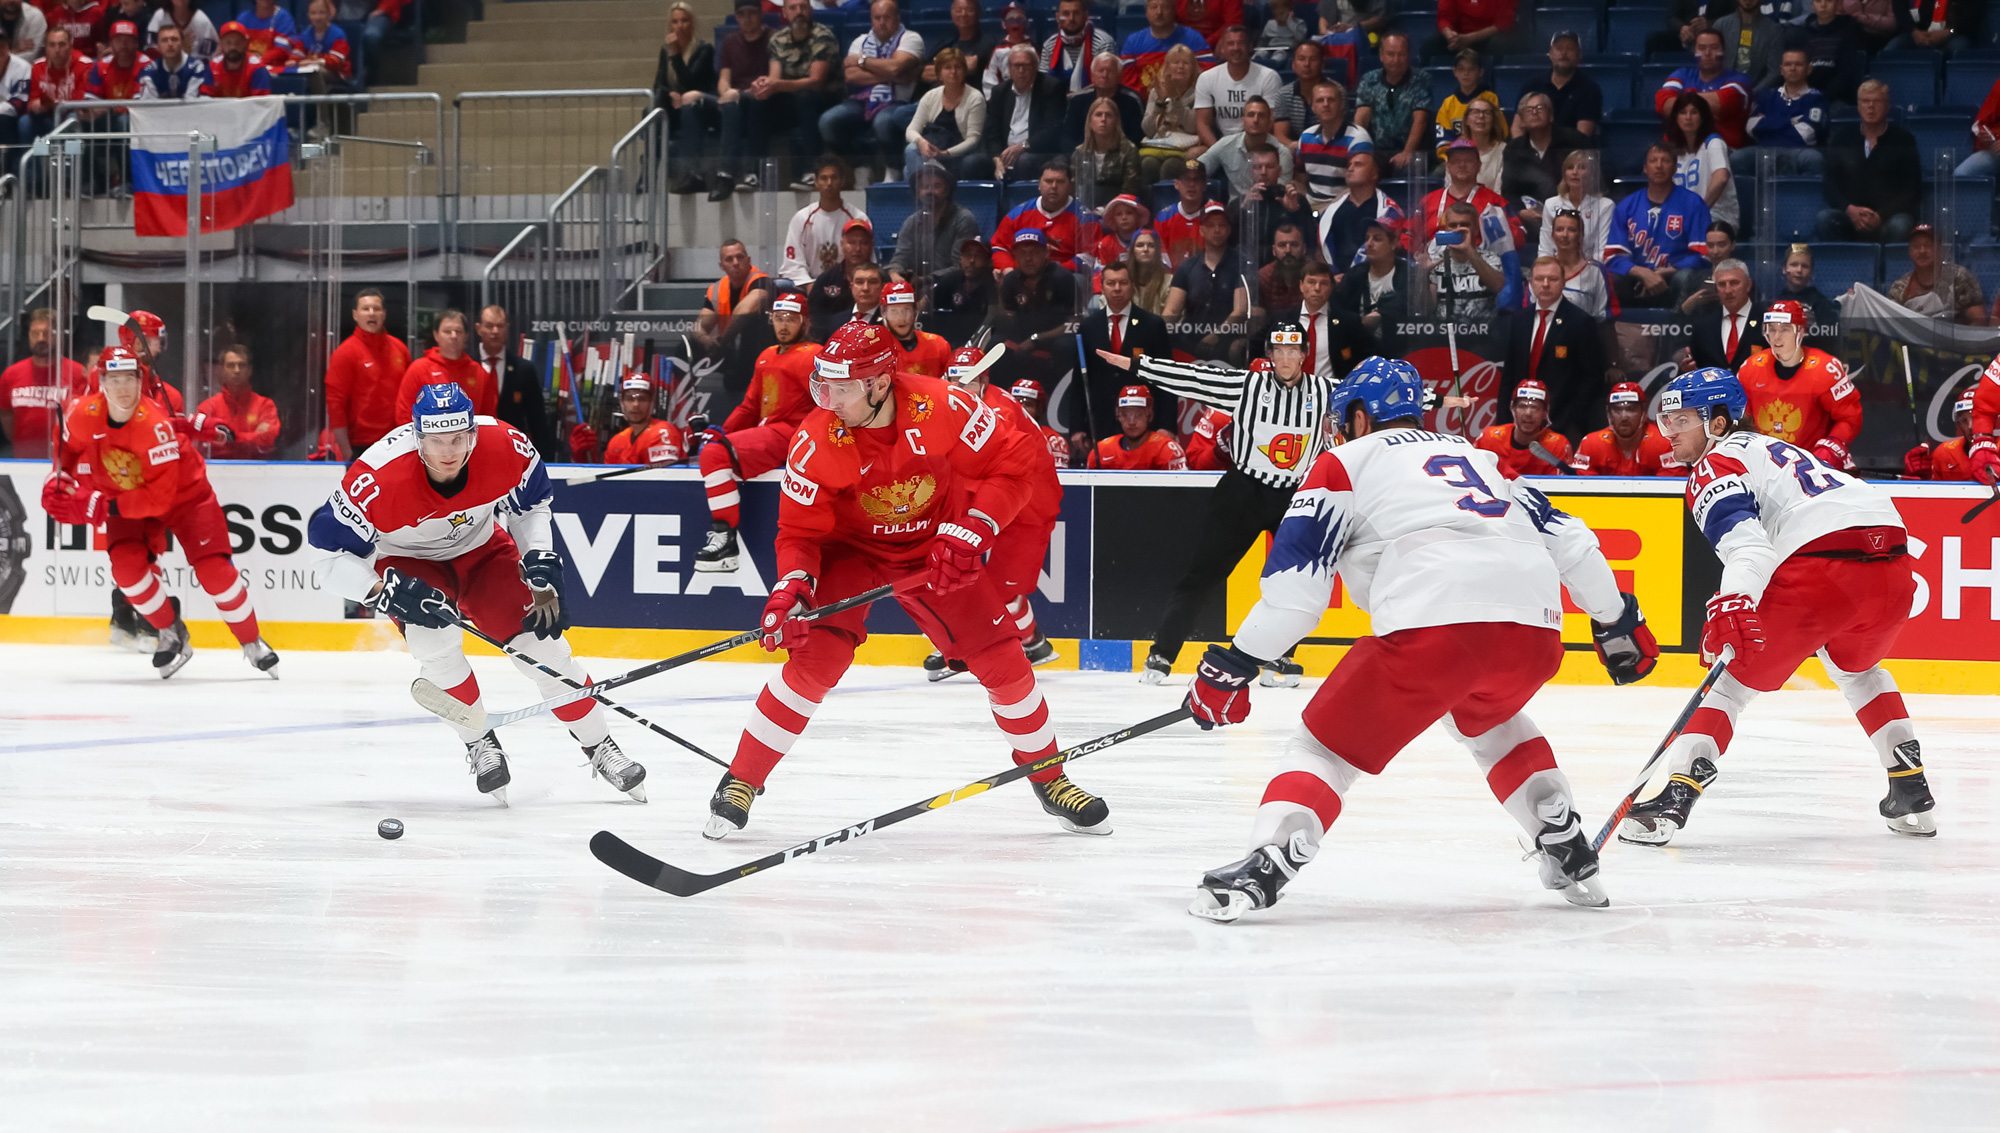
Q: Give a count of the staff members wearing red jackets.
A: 3